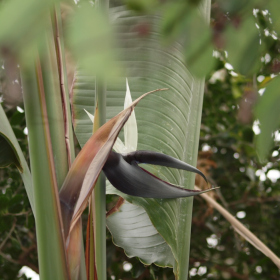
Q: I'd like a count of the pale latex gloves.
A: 0